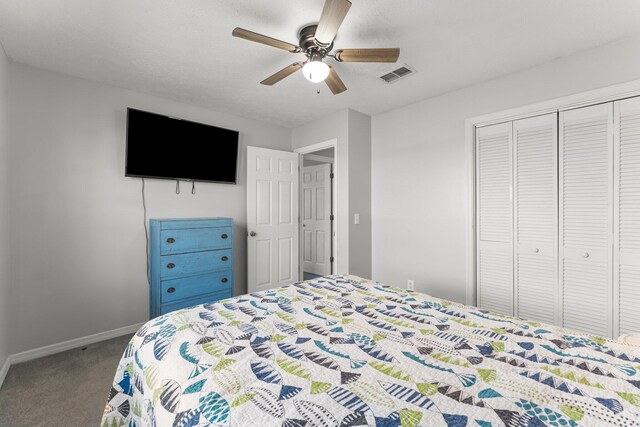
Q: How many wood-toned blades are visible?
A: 5